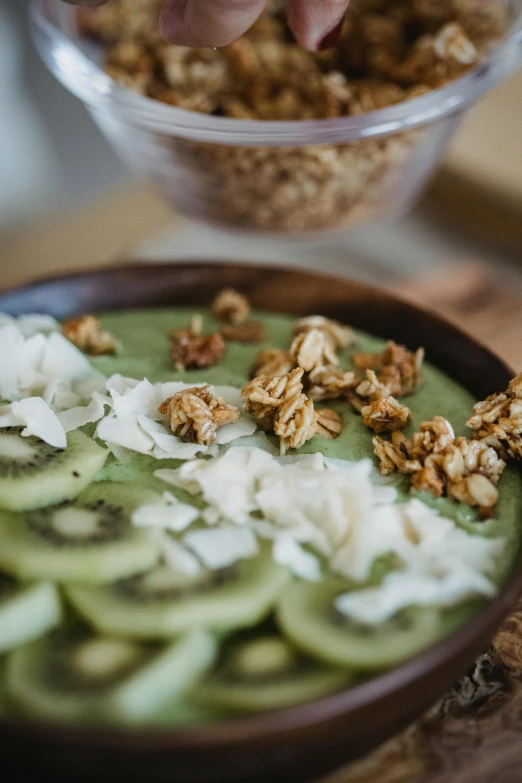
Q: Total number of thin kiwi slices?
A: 7